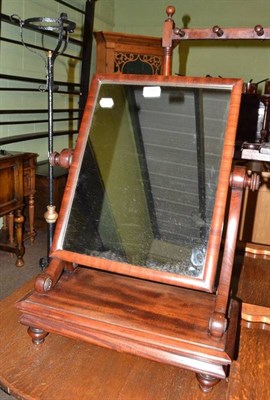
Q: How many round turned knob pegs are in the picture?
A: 3